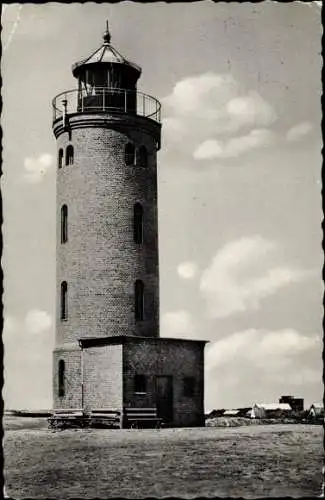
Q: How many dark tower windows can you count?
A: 9